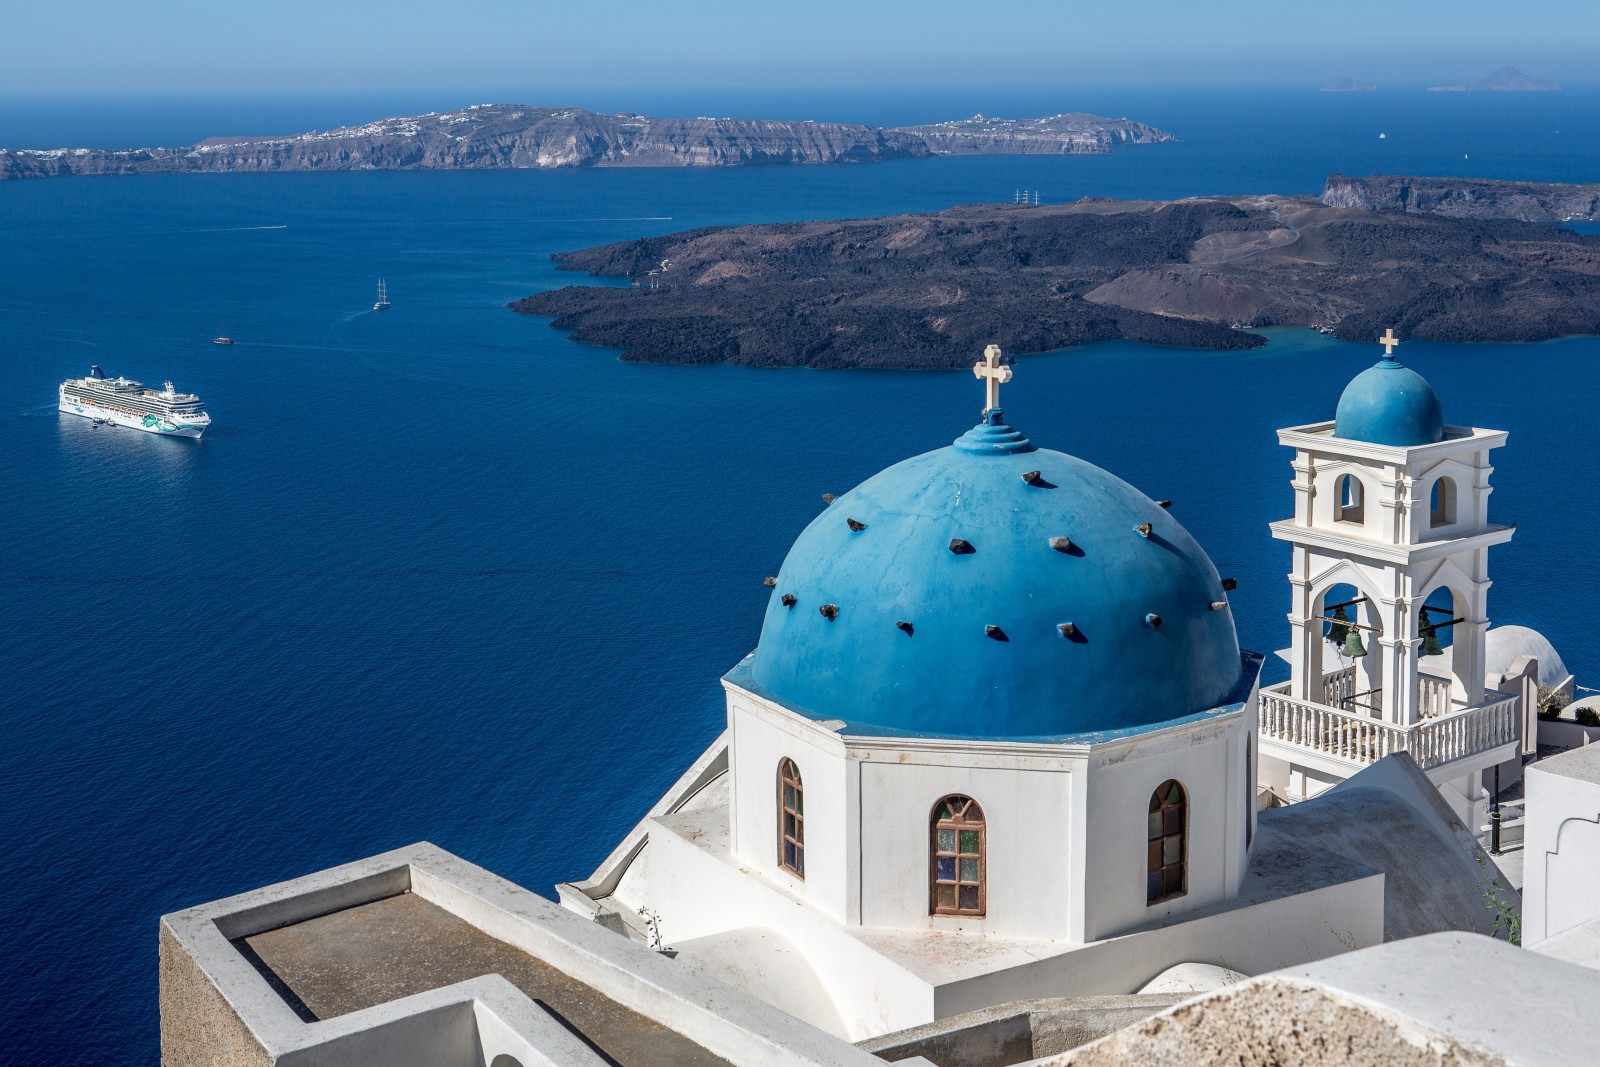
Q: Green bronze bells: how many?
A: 4